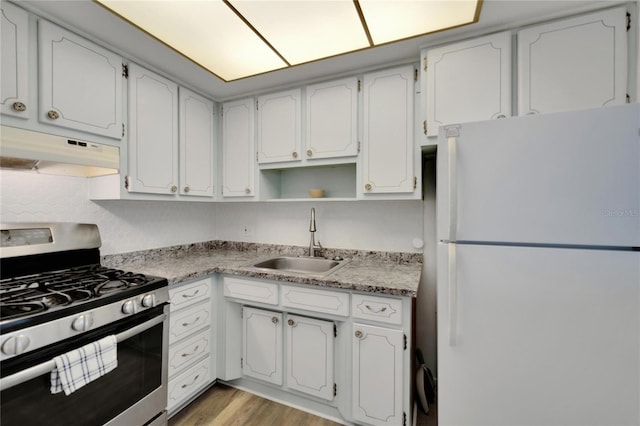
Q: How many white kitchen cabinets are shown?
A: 13